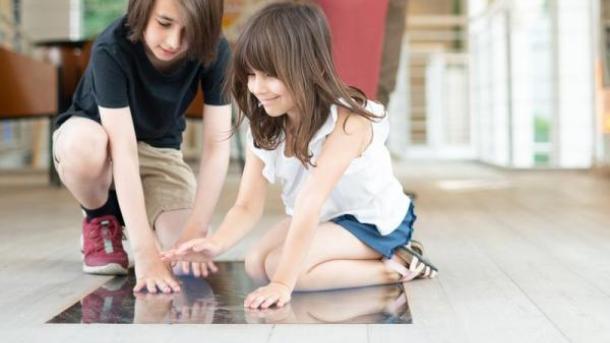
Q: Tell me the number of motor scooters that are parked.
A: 0